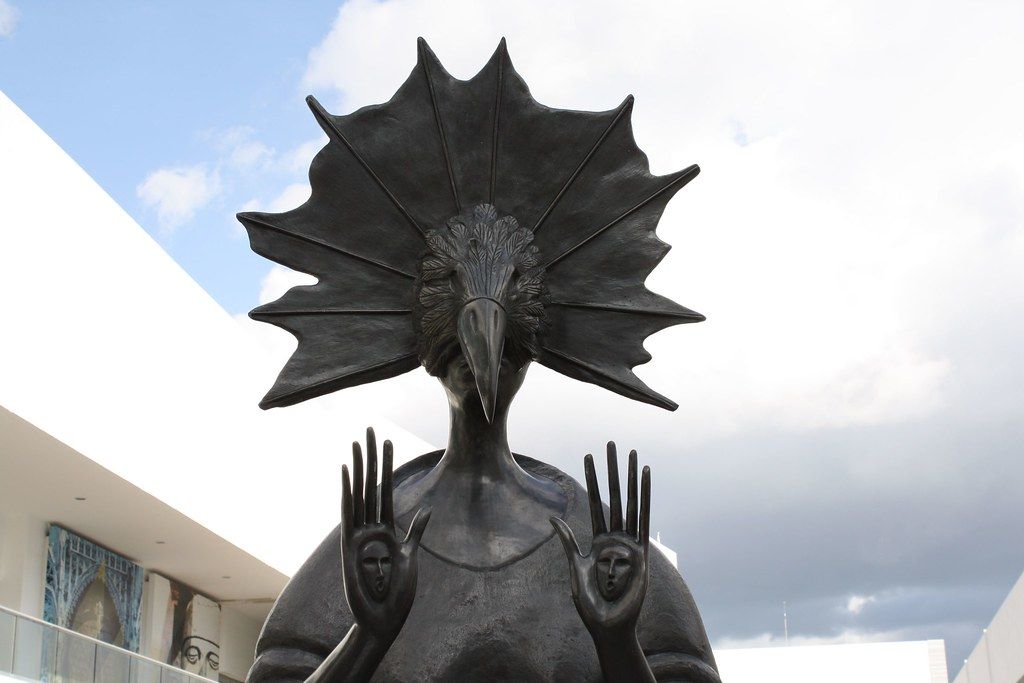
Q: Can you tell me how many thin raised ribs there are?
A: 10